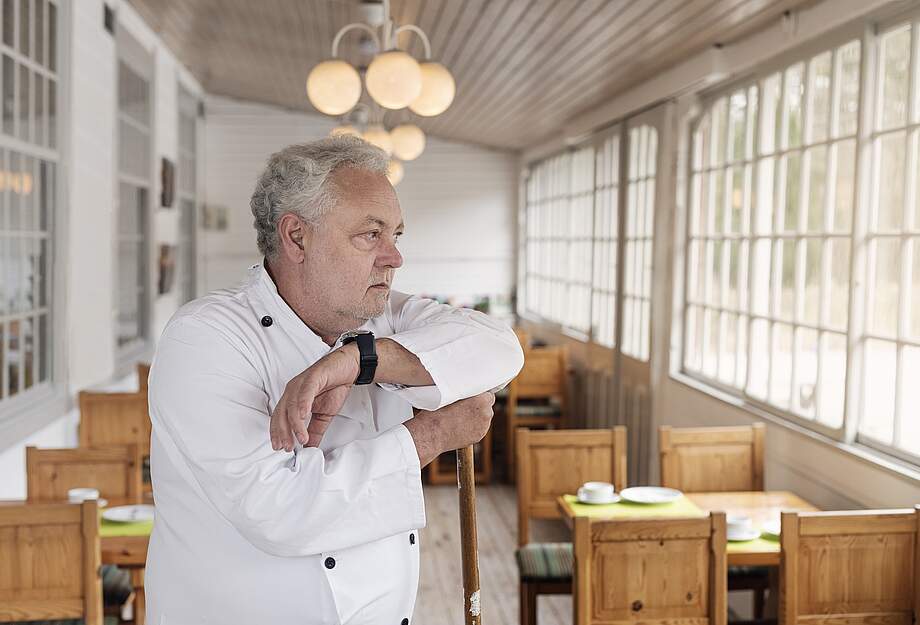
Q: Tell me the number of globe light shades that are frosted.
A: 7